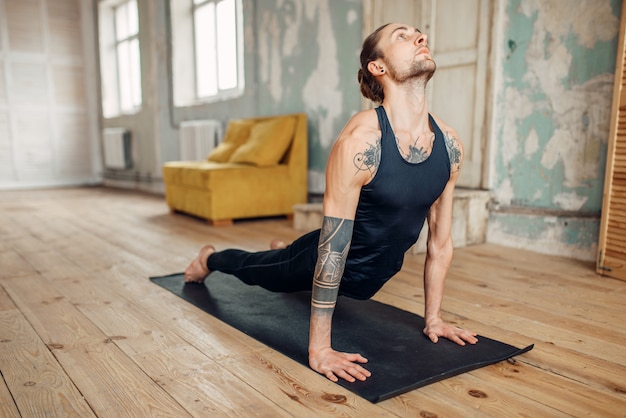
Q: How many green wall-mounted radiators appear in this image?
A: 0